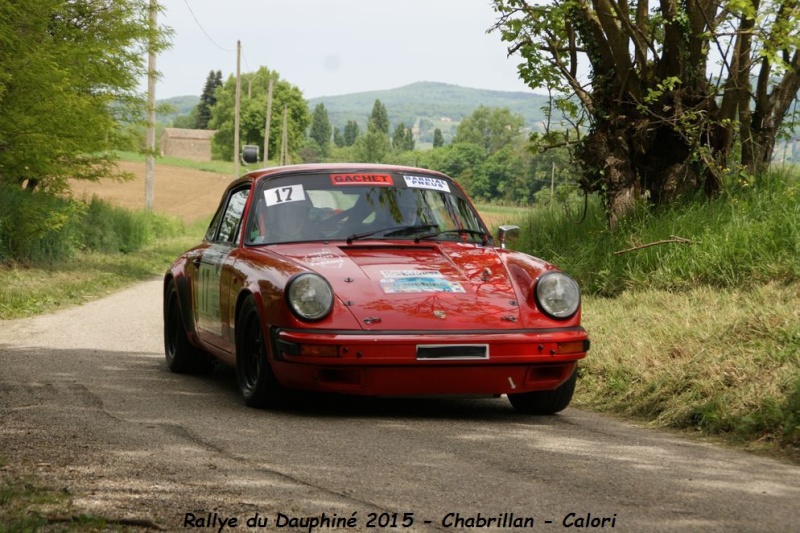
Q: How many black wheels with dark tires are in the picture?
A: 3